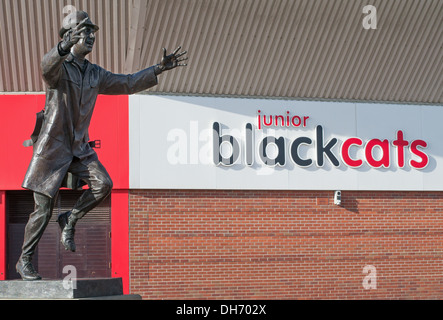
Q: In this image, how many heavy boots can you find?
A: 2